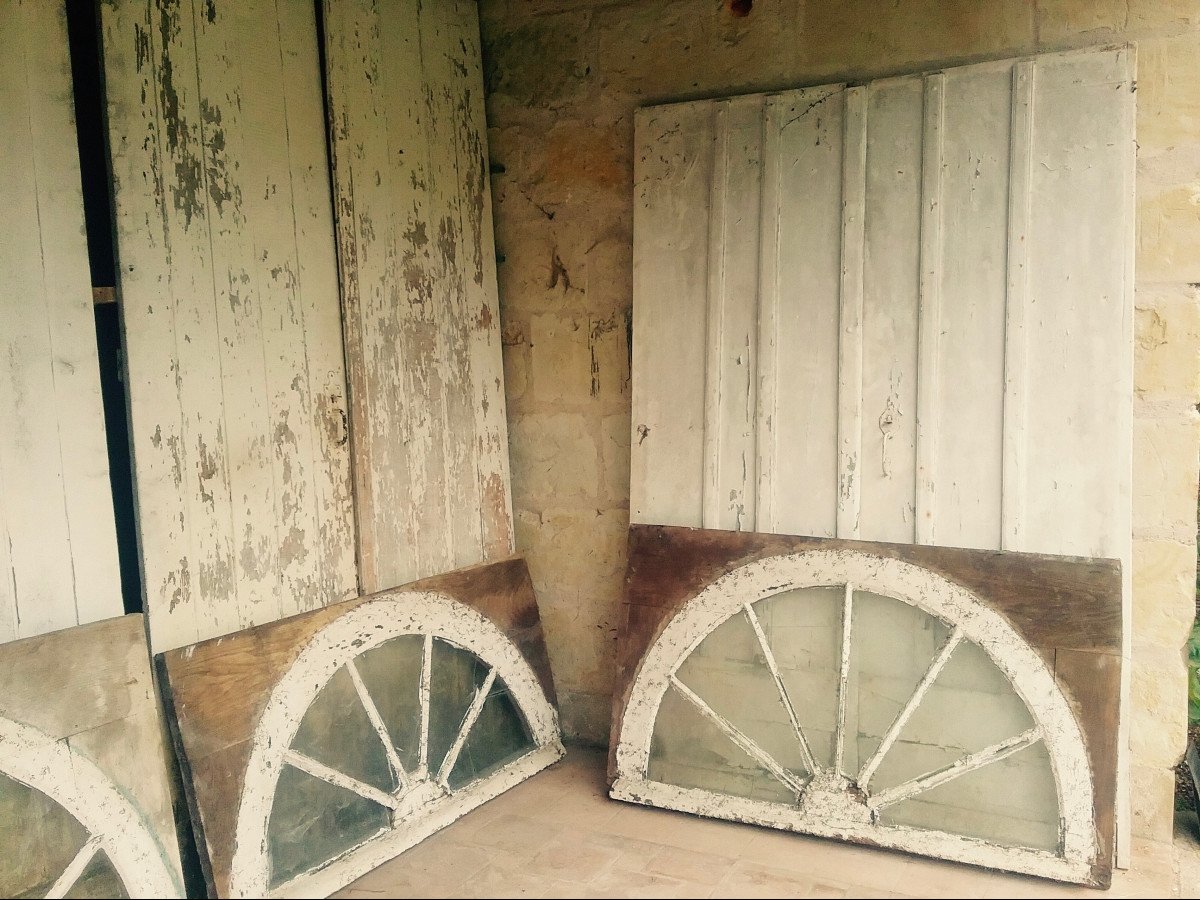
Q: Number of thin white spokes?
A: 10